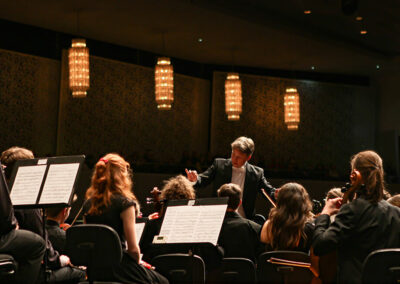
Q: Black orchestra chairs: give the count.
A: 6